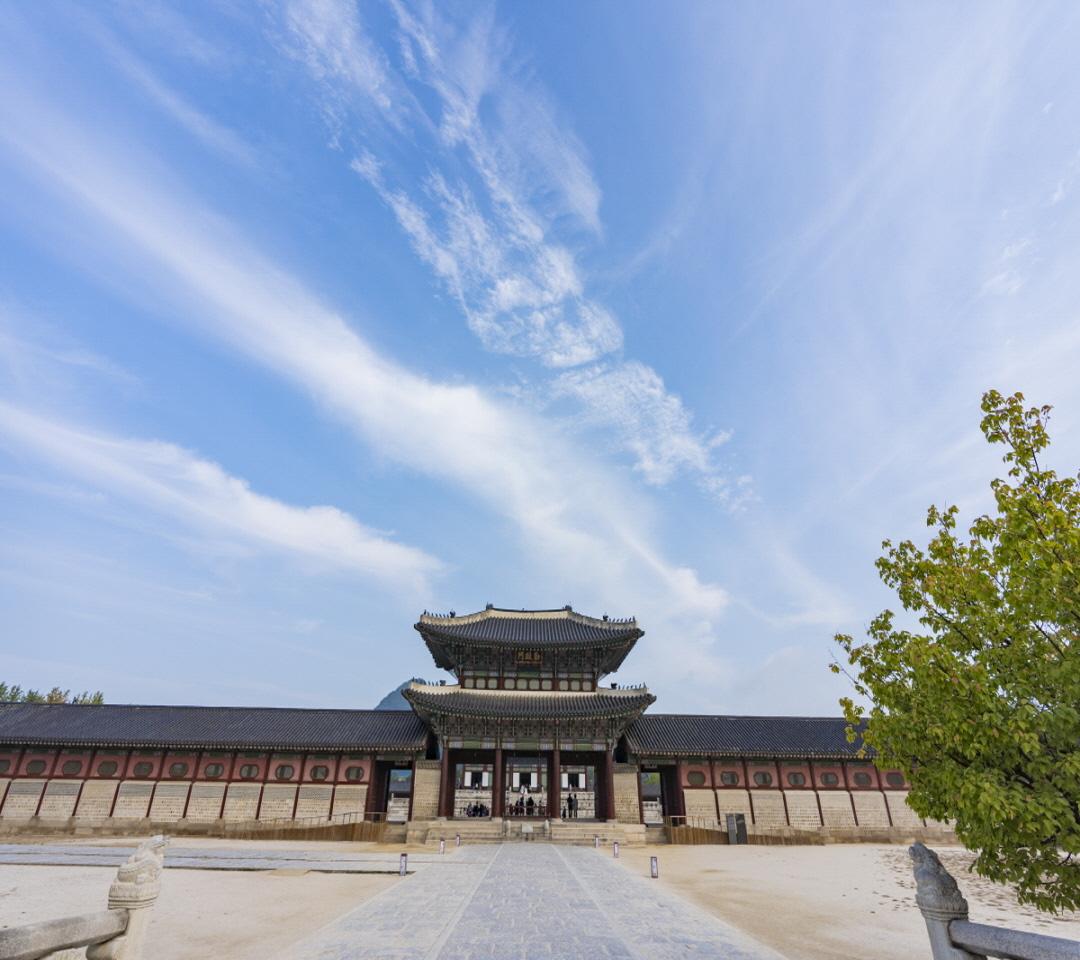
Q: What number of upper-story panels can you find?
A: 10